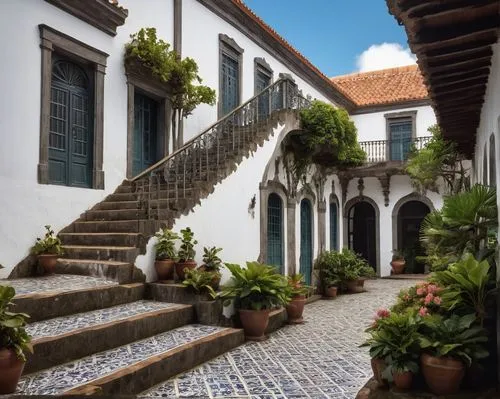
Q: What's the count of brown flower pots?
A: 13